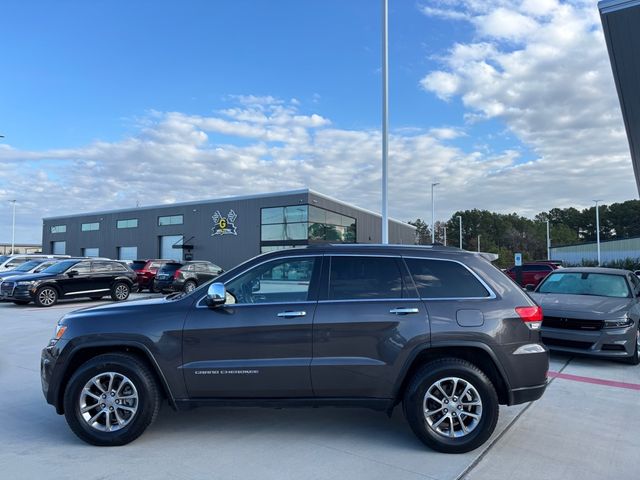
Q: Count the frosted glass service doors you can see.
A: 4